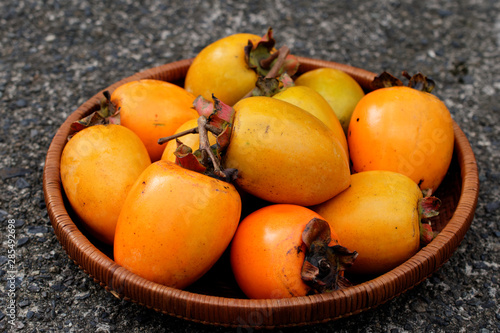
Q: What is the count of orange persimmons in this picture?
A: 11